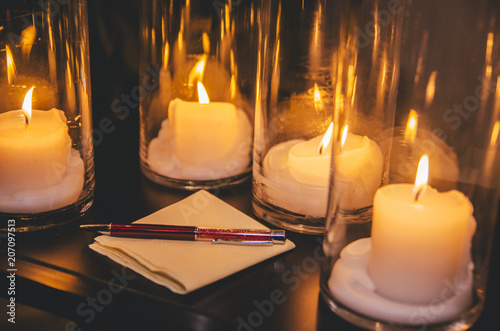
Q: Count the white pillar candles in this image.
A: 4